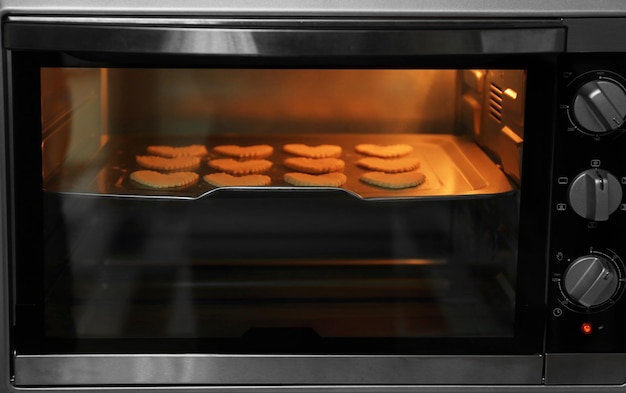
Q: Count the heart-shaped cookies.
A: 12